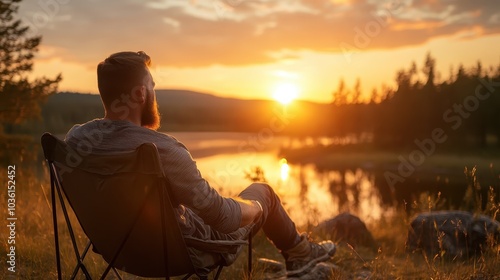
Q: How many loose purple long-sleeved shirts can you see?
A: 0